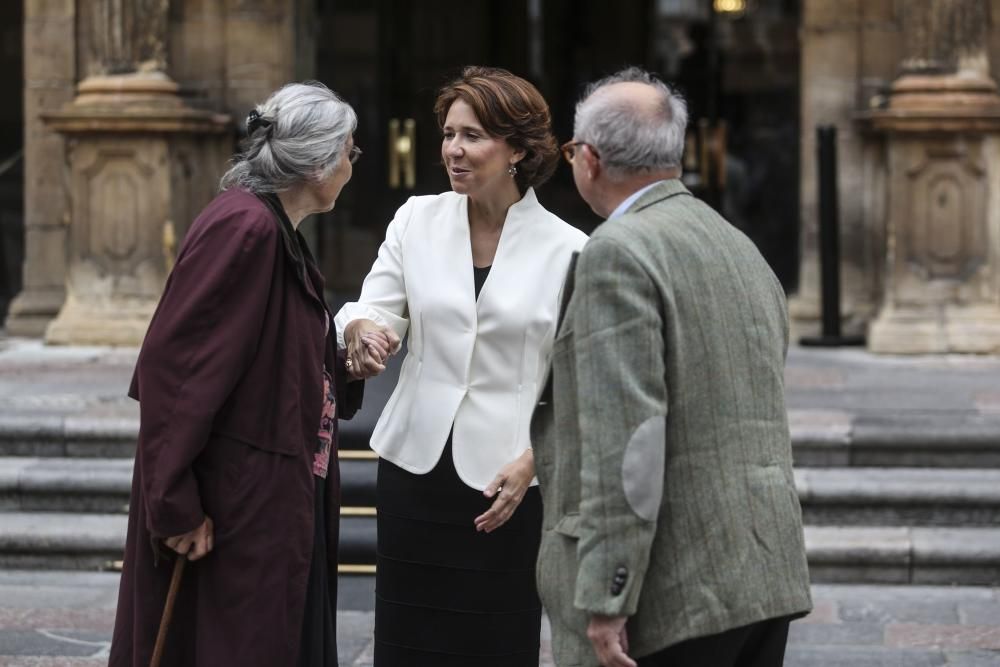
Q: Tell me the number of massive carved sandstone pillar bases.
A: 2